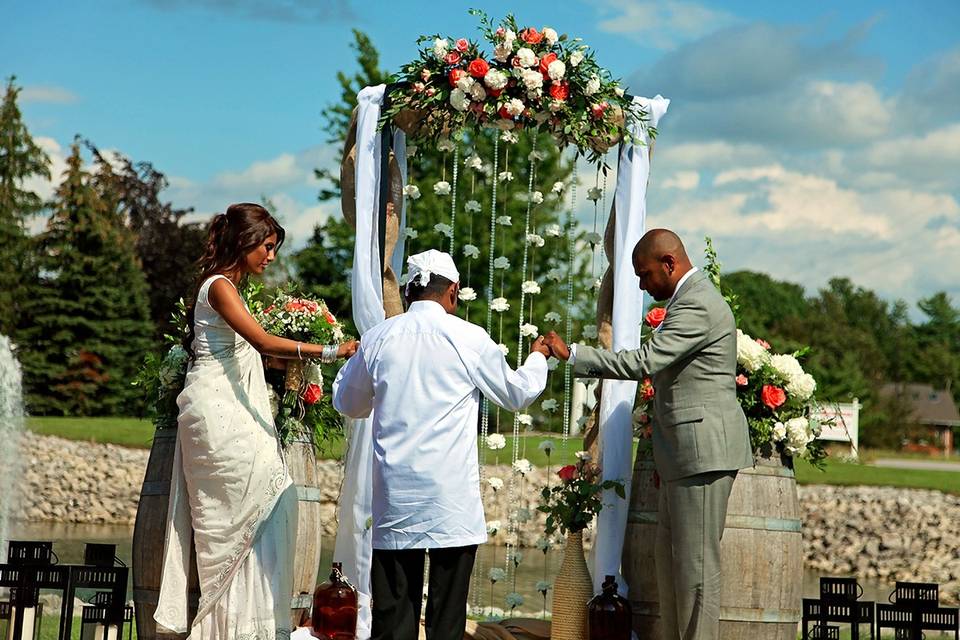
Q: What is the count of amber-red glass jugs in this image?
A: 2